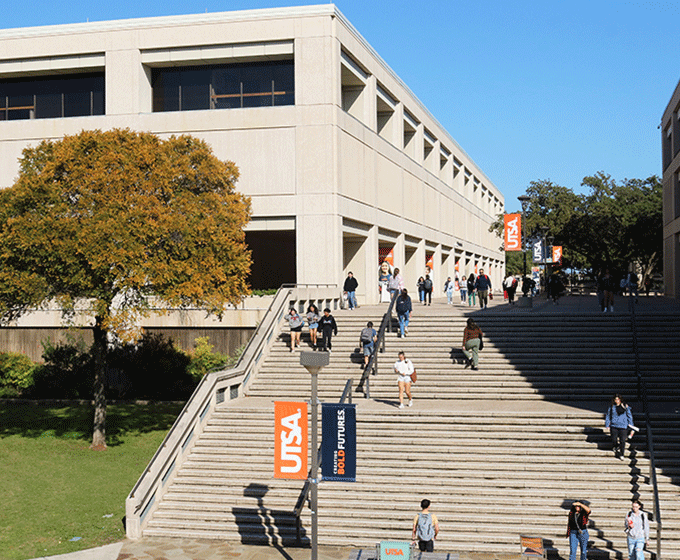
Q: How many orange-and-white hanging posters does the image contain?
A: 3